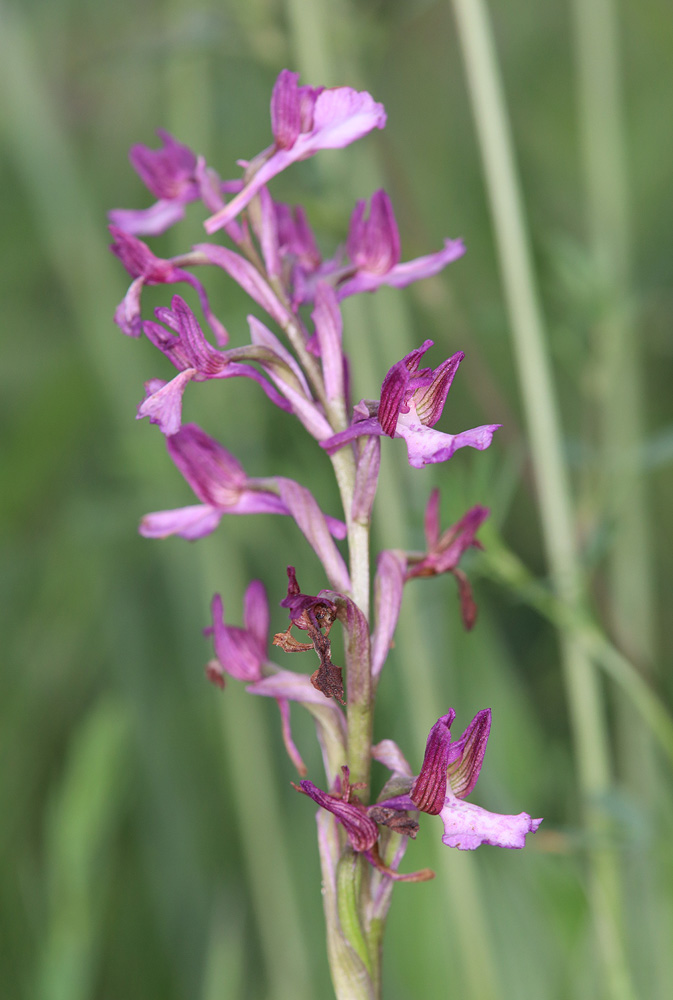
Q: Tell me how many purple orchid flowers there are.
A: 13